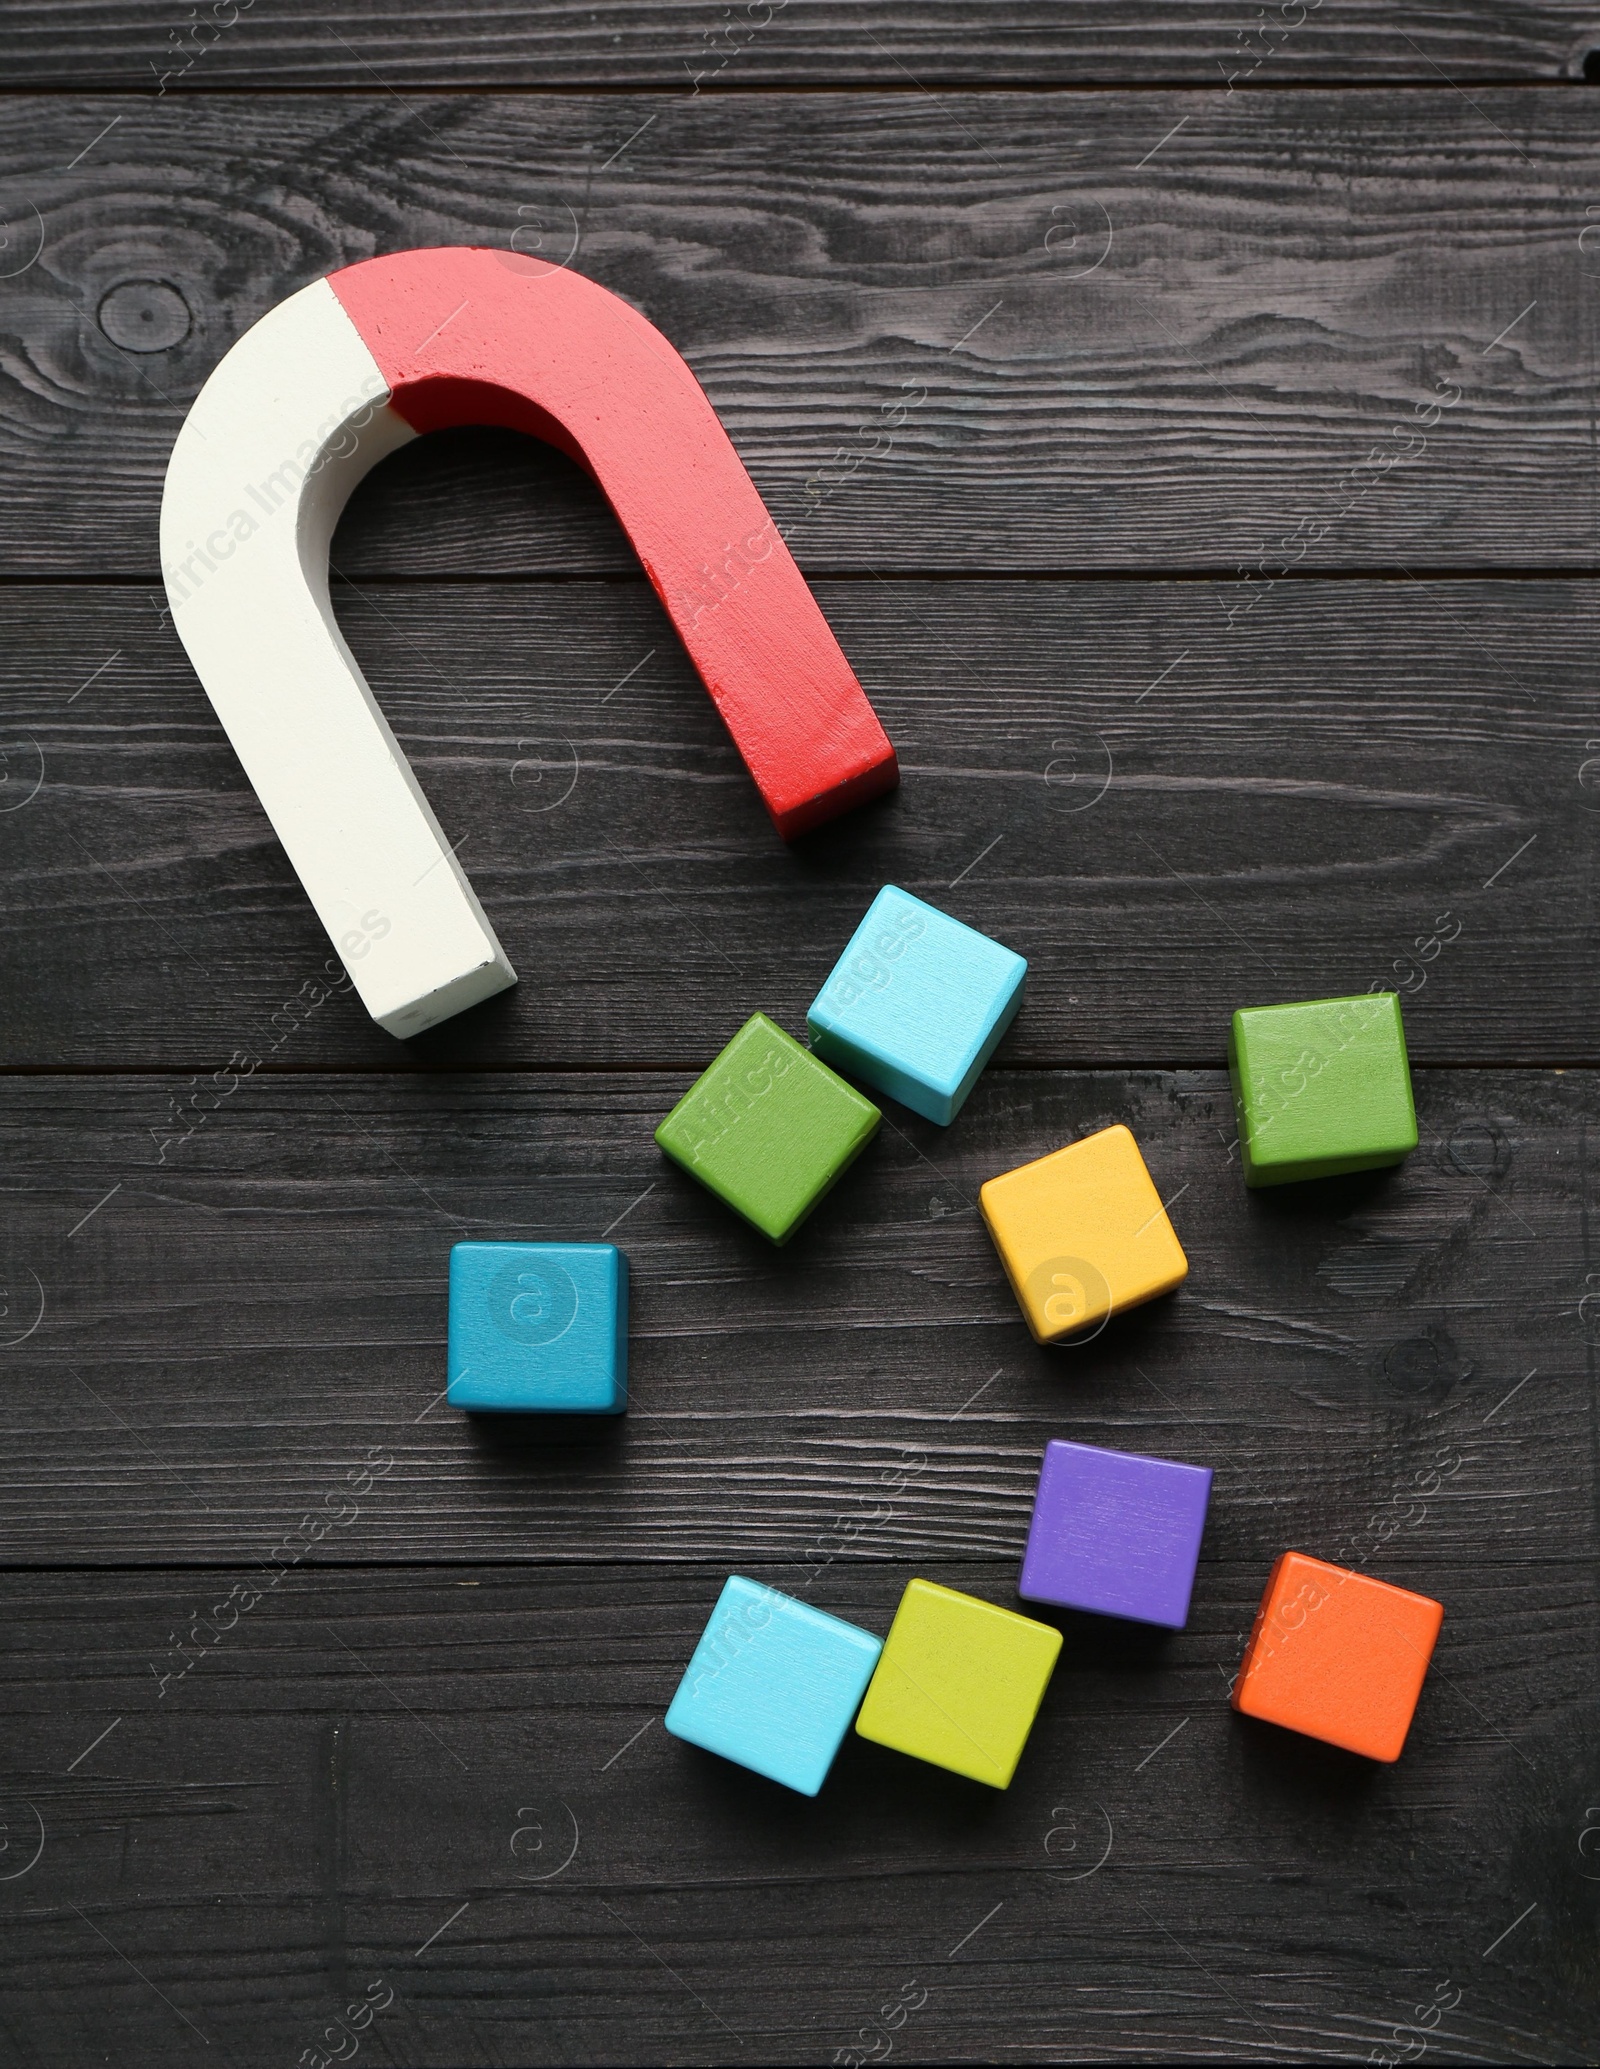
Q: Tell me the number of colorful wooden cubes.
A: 9